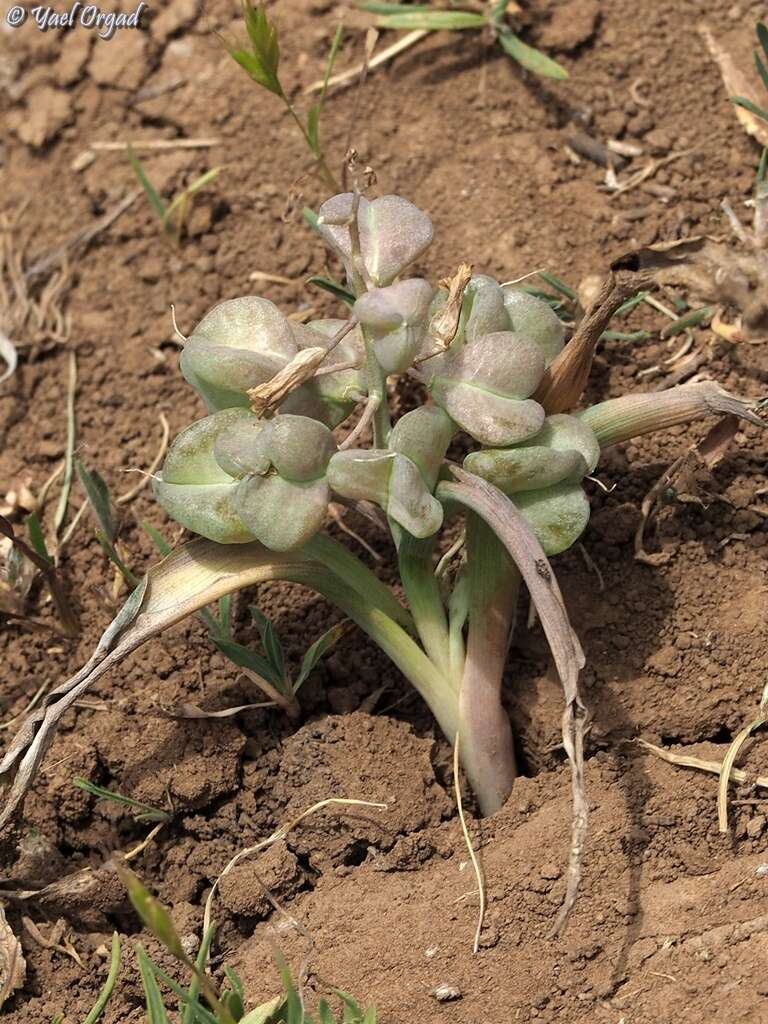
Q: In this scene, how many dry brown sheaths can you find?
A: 2